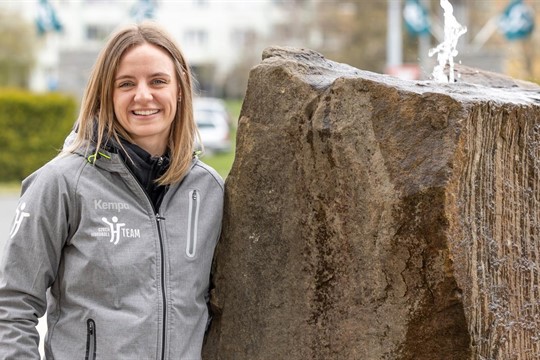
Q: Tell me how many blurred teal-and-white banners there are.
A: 4